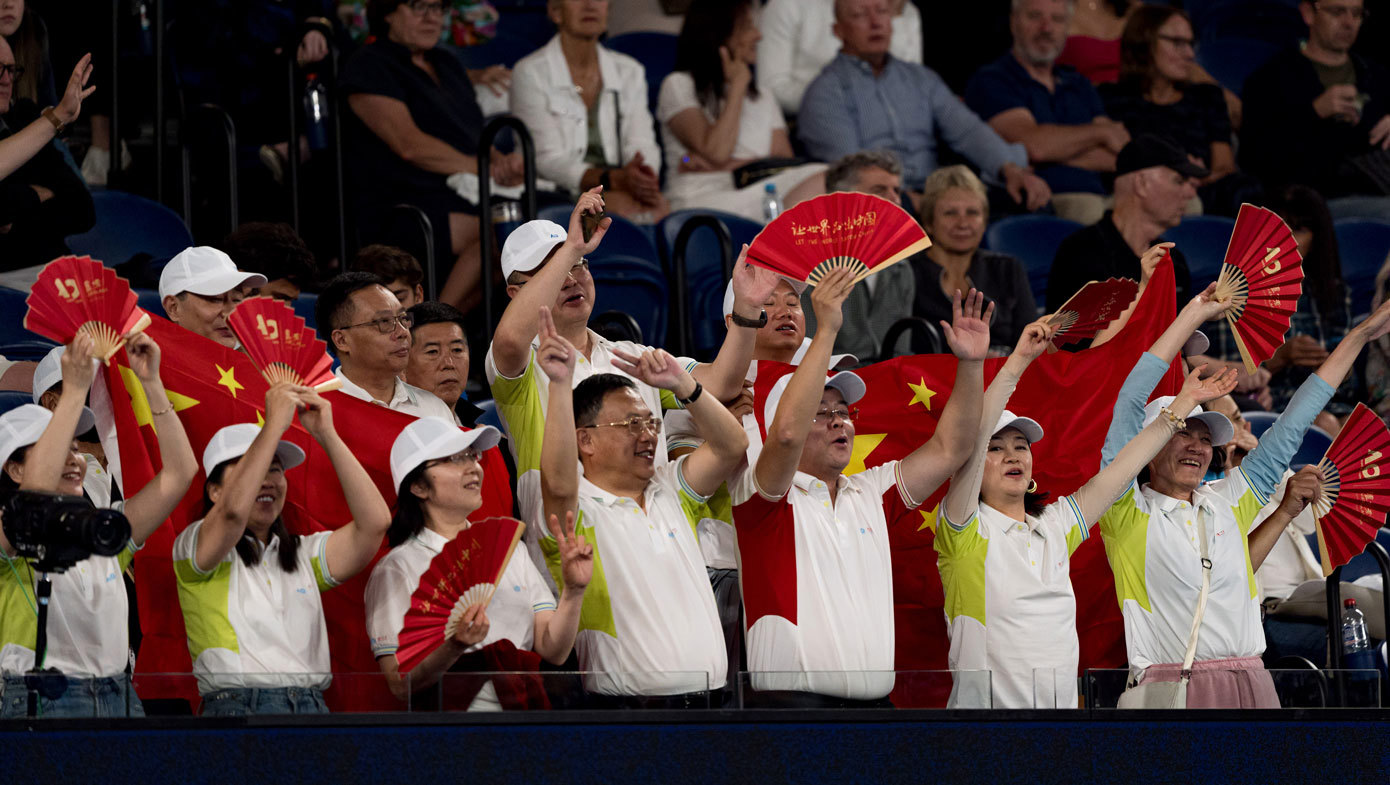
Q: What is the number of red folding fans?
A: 7